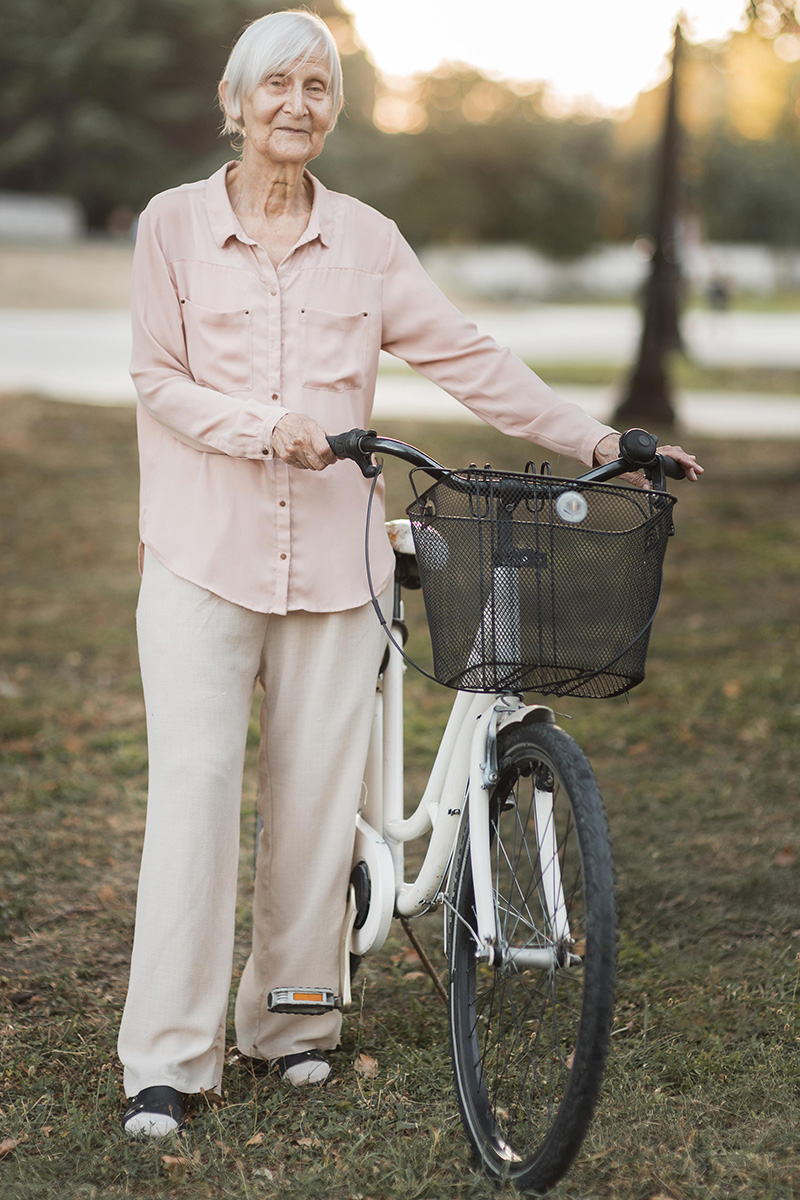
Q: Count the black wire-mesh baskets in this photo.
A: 1